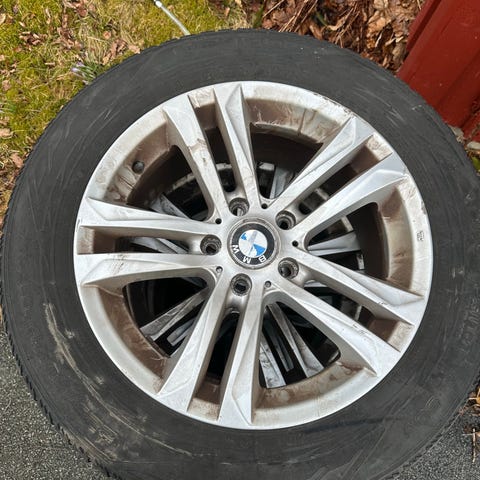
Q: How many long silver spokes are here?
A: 10